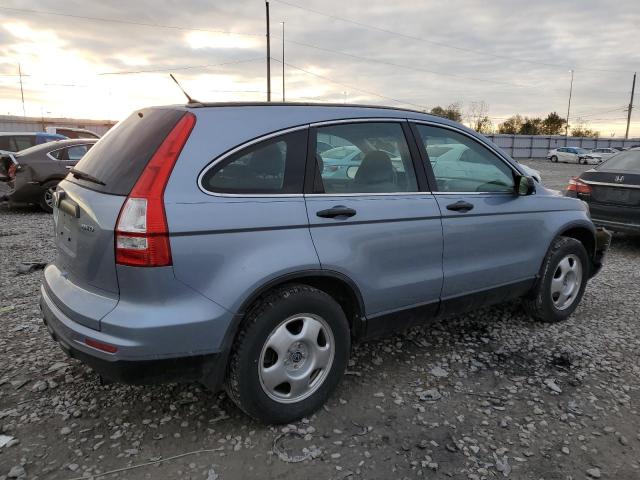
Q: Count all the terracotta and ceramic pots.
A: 0